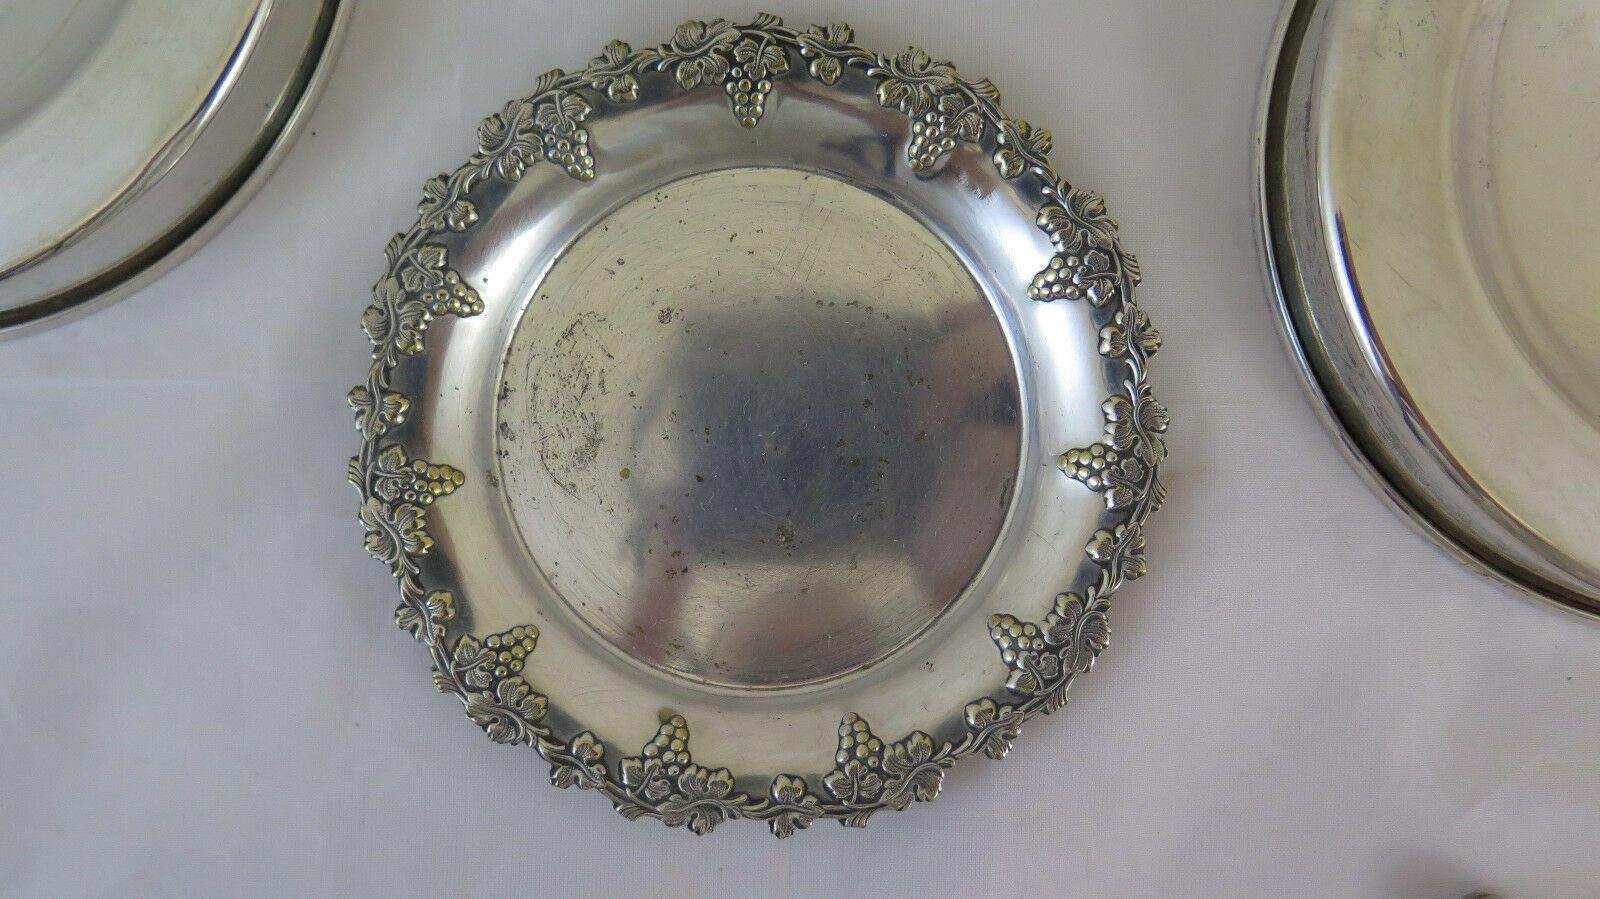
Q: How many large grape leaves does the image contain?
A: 11